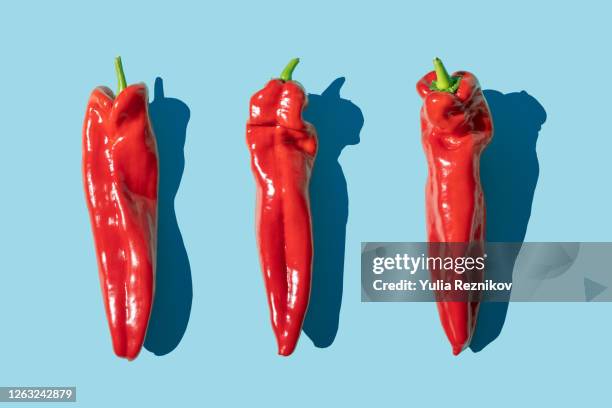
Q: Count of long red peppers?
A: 3